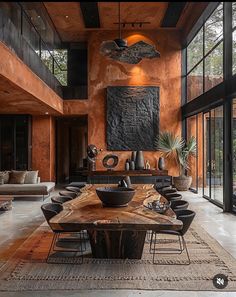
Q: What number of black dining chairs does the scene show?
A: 10